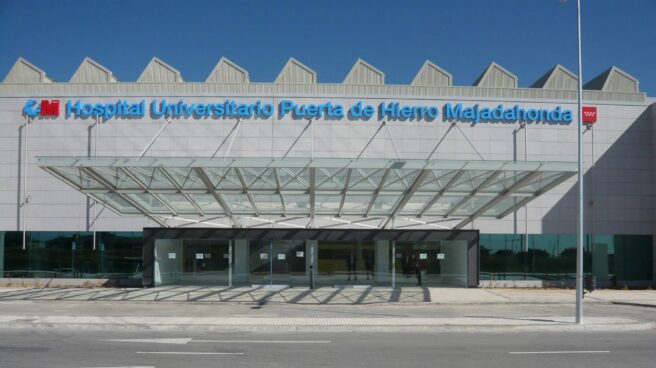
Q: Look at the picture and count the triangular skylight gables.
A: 10